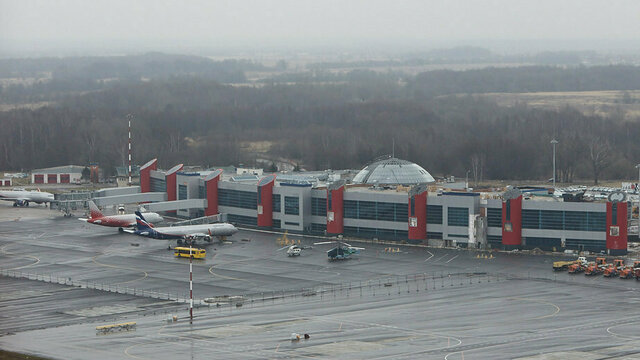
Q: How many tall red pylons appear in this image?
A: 8